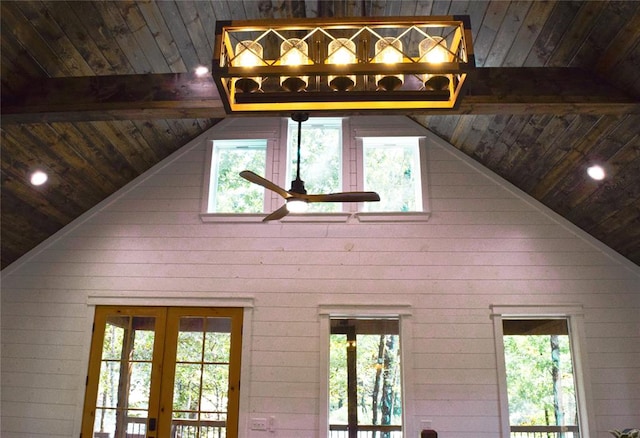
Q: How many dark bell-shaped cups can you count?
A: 5